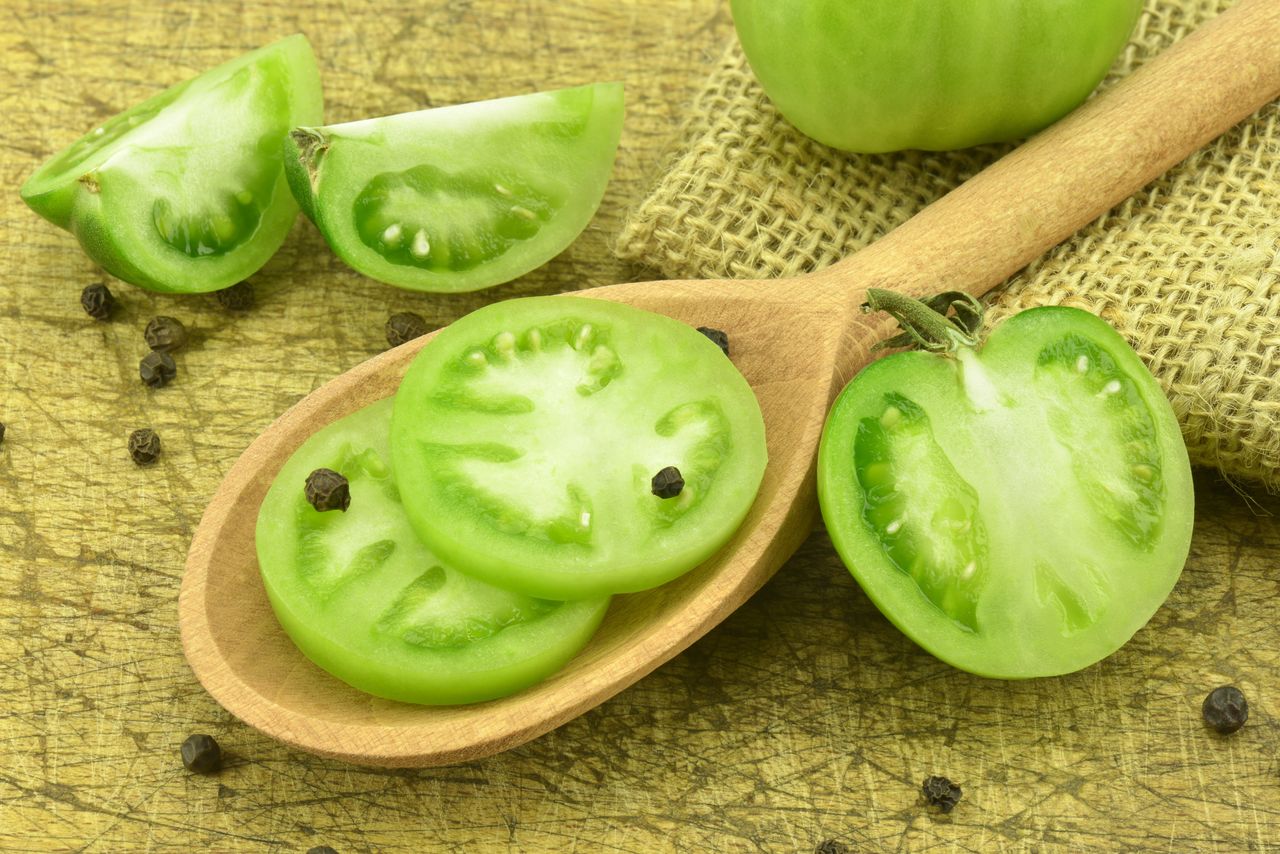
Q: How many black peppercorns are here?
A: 15